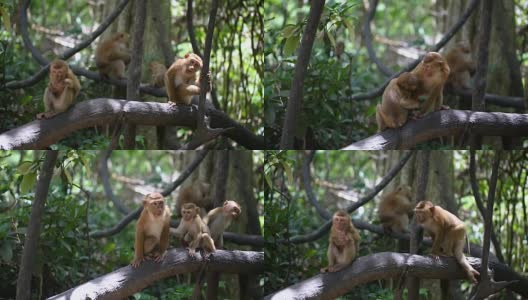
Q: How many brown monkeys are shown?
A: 14